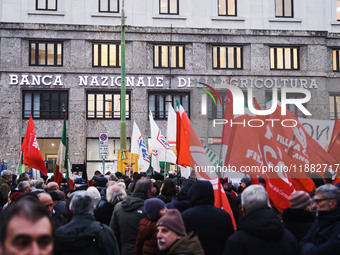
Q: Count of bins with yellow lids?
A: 0